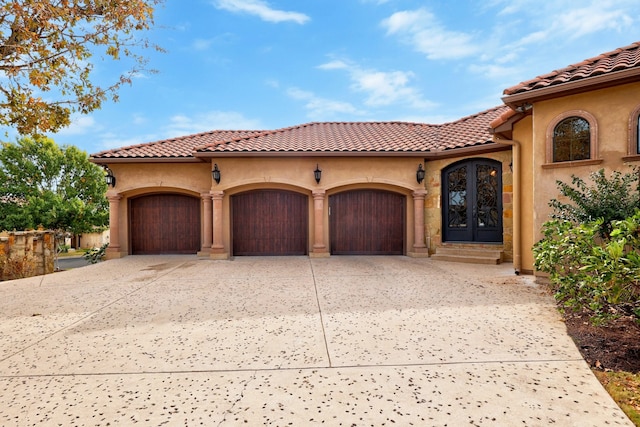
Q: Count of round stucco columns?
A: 5